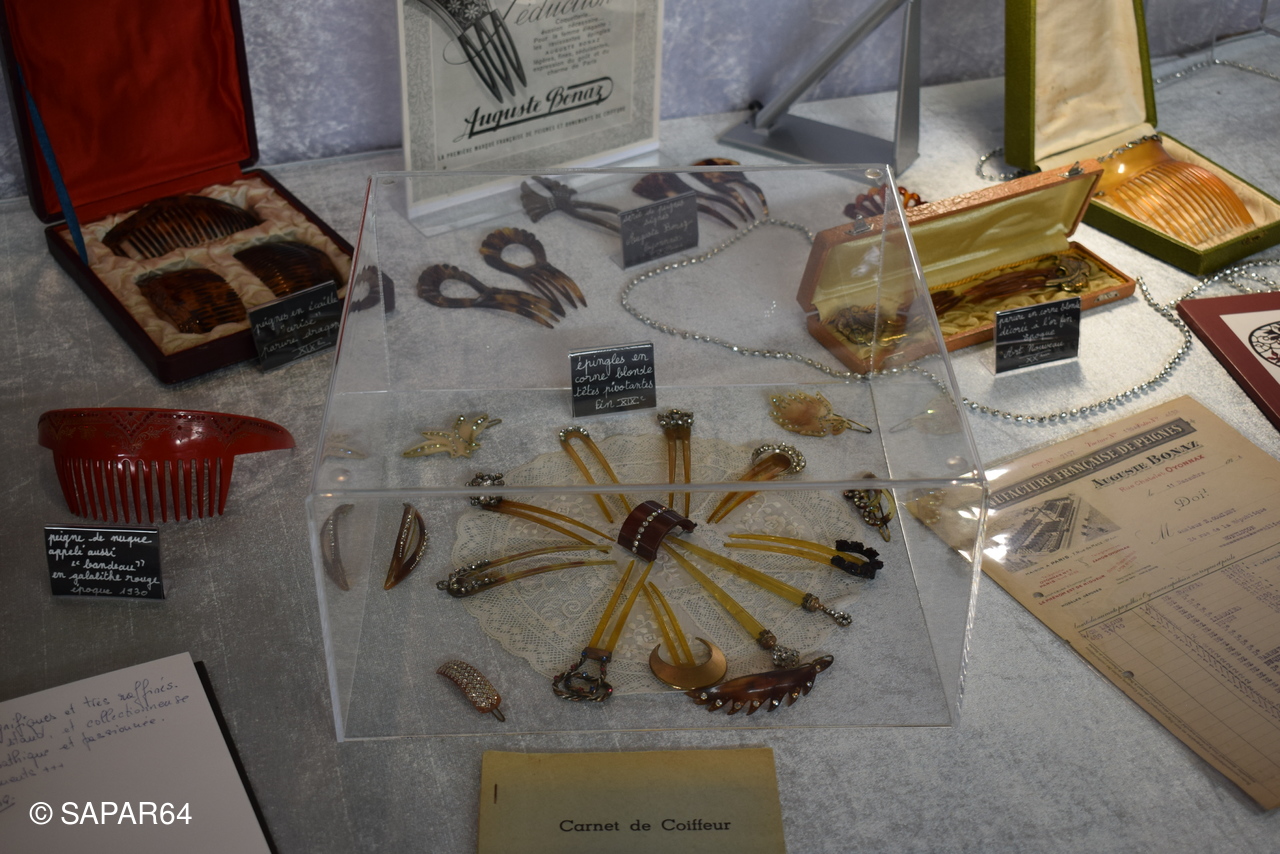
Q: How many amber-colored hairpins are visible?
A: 10